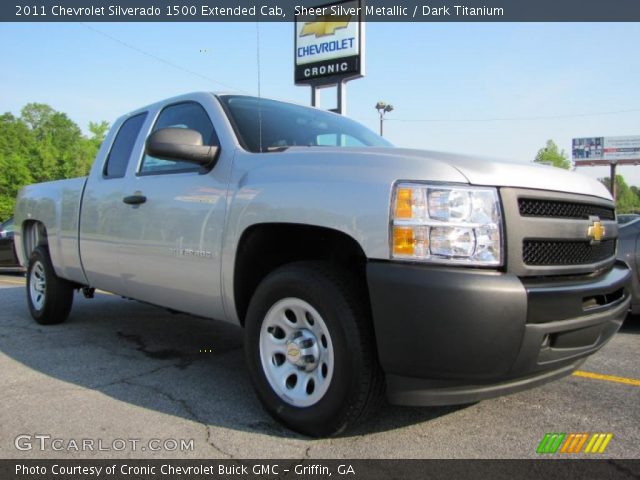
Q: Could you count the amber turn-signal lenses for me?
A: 2